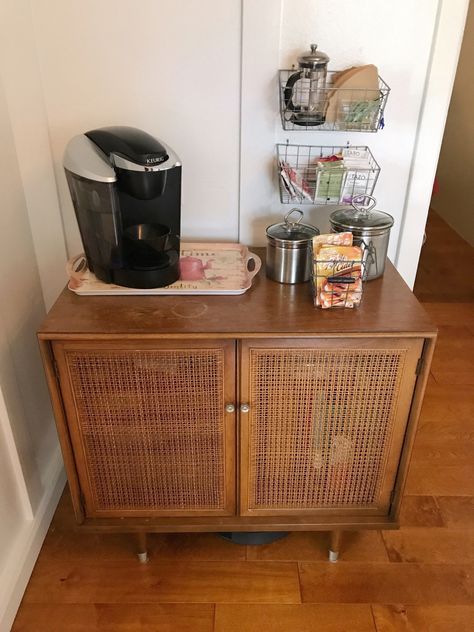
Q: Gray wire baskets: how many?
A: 3